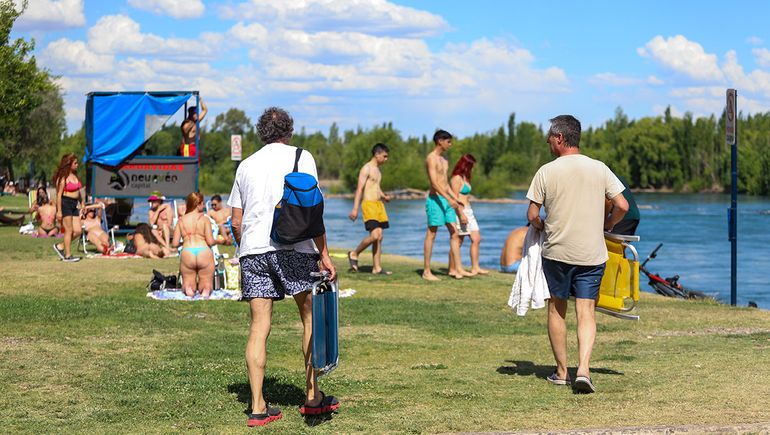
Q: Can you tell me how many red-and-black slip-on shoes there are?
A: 2